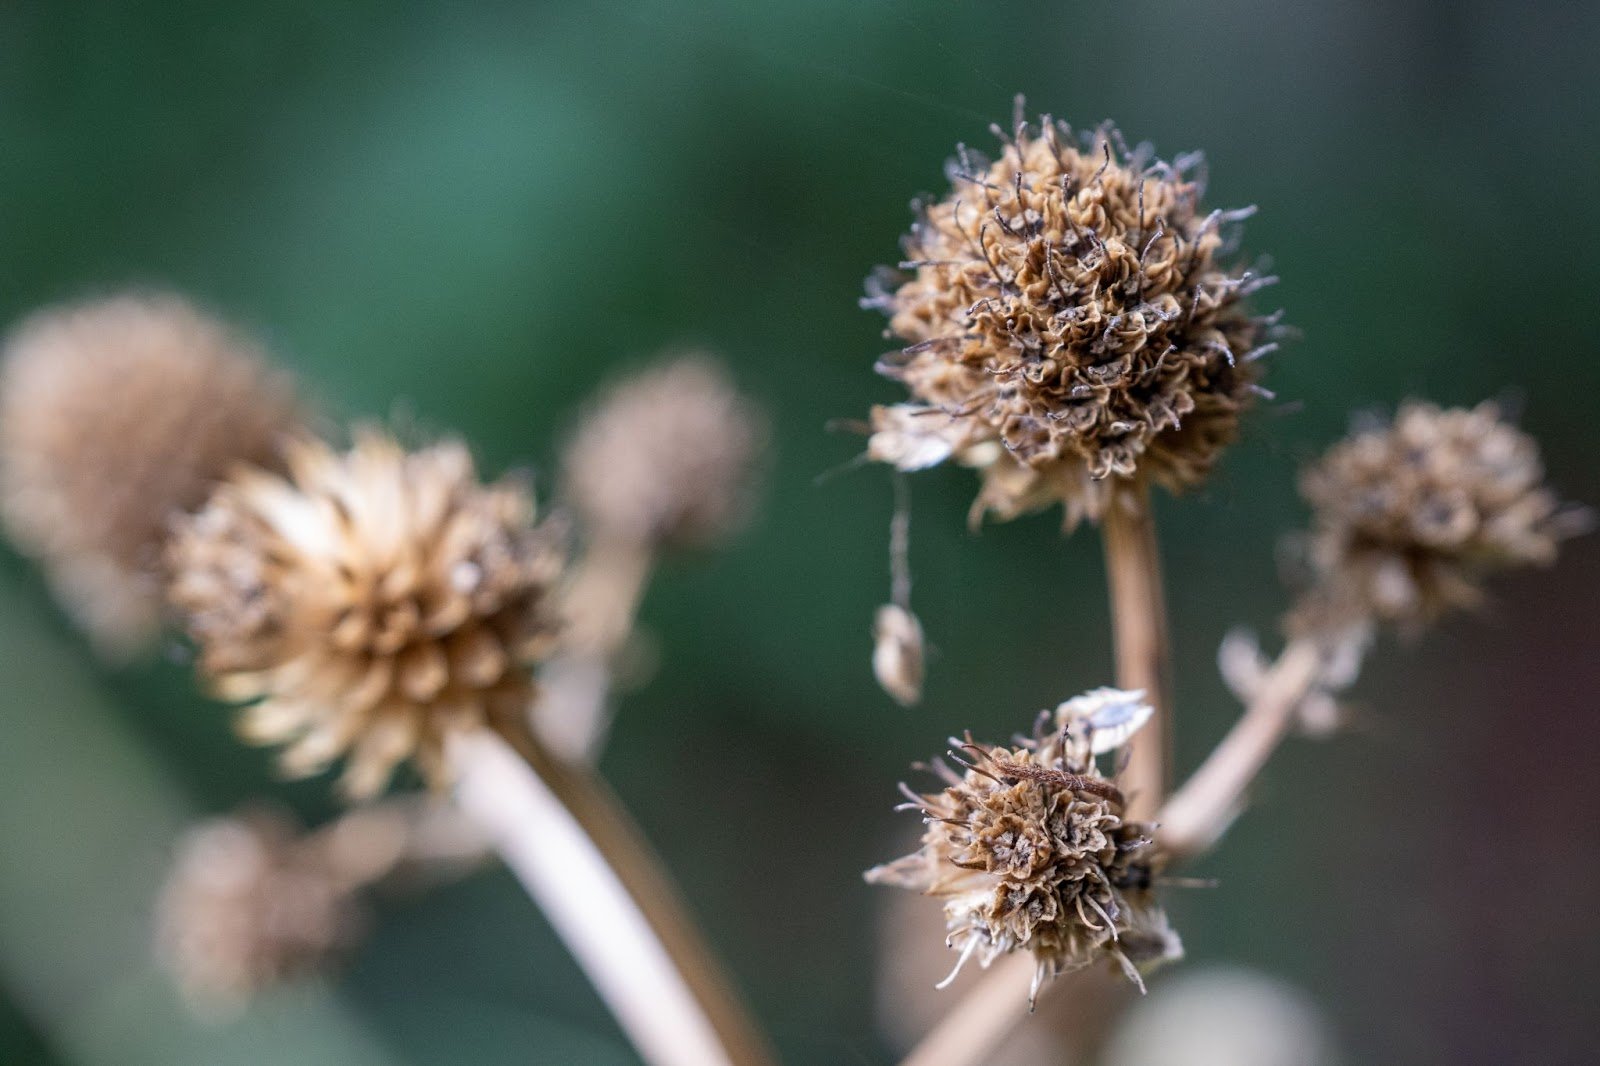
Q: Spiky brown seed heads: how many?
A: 7